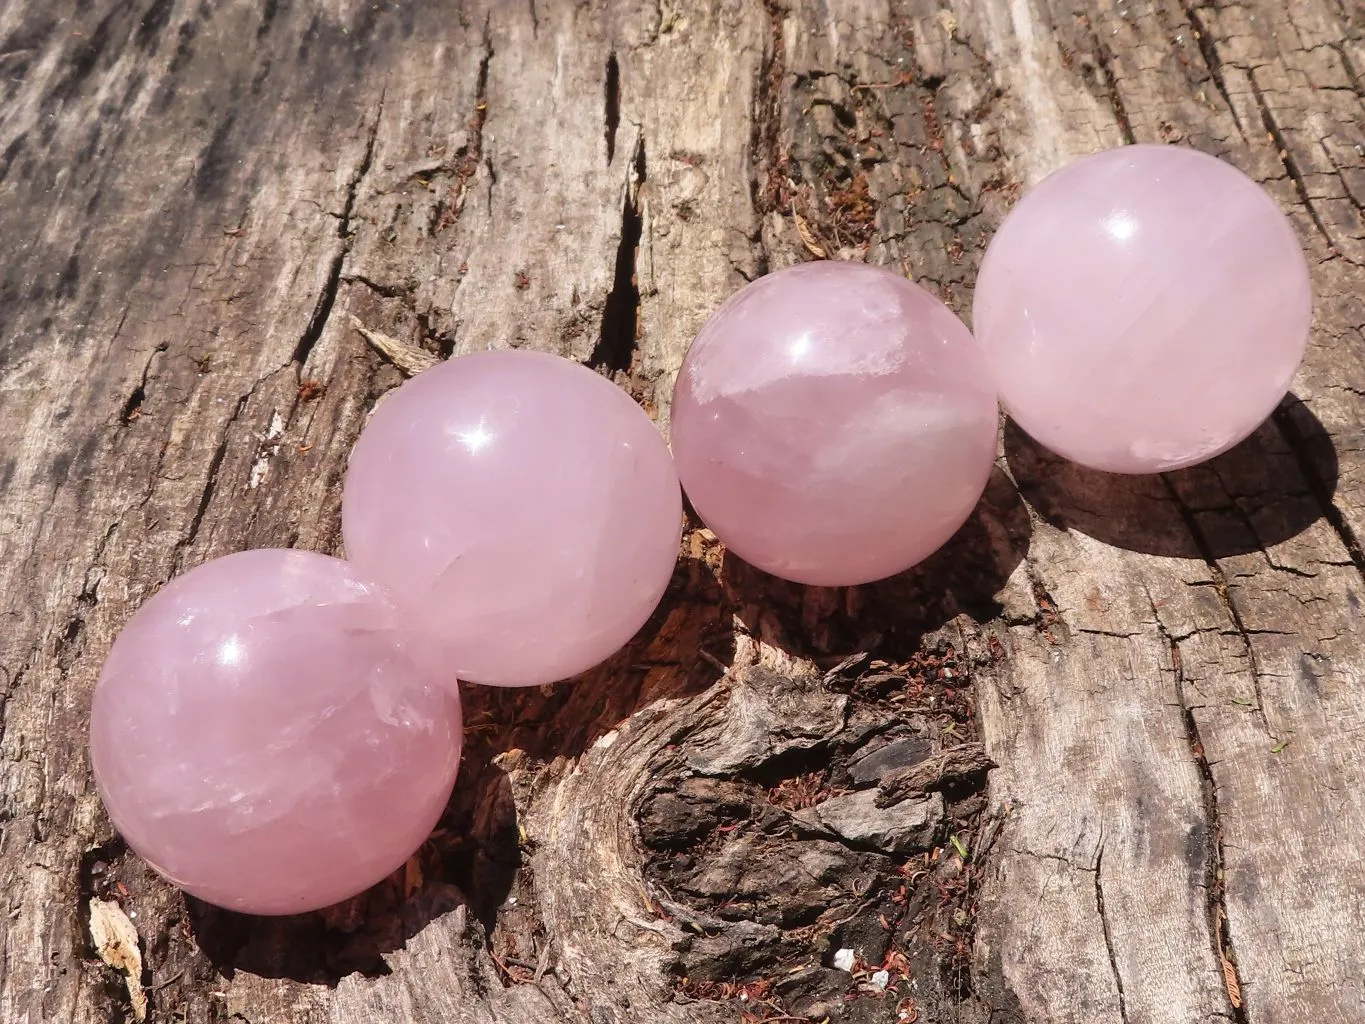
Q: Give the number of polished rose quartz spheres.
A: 4